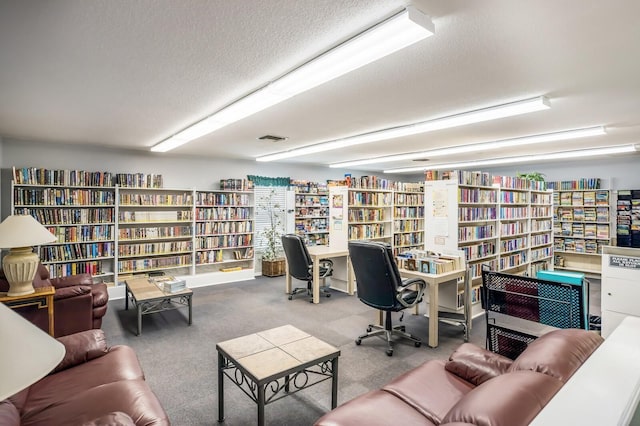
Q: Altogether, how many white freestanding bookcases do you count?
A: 2